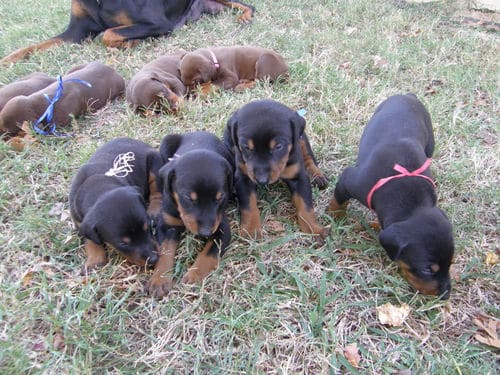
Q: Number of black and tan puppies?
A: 4